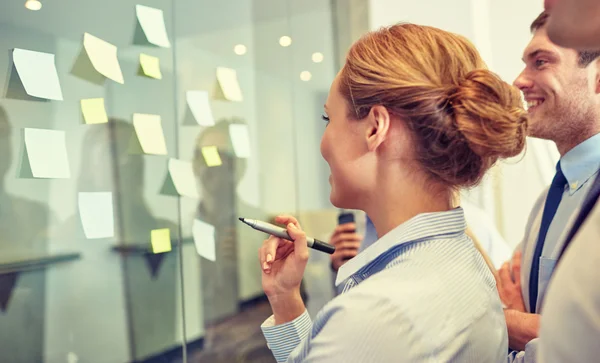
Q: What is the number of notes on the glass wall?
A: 15